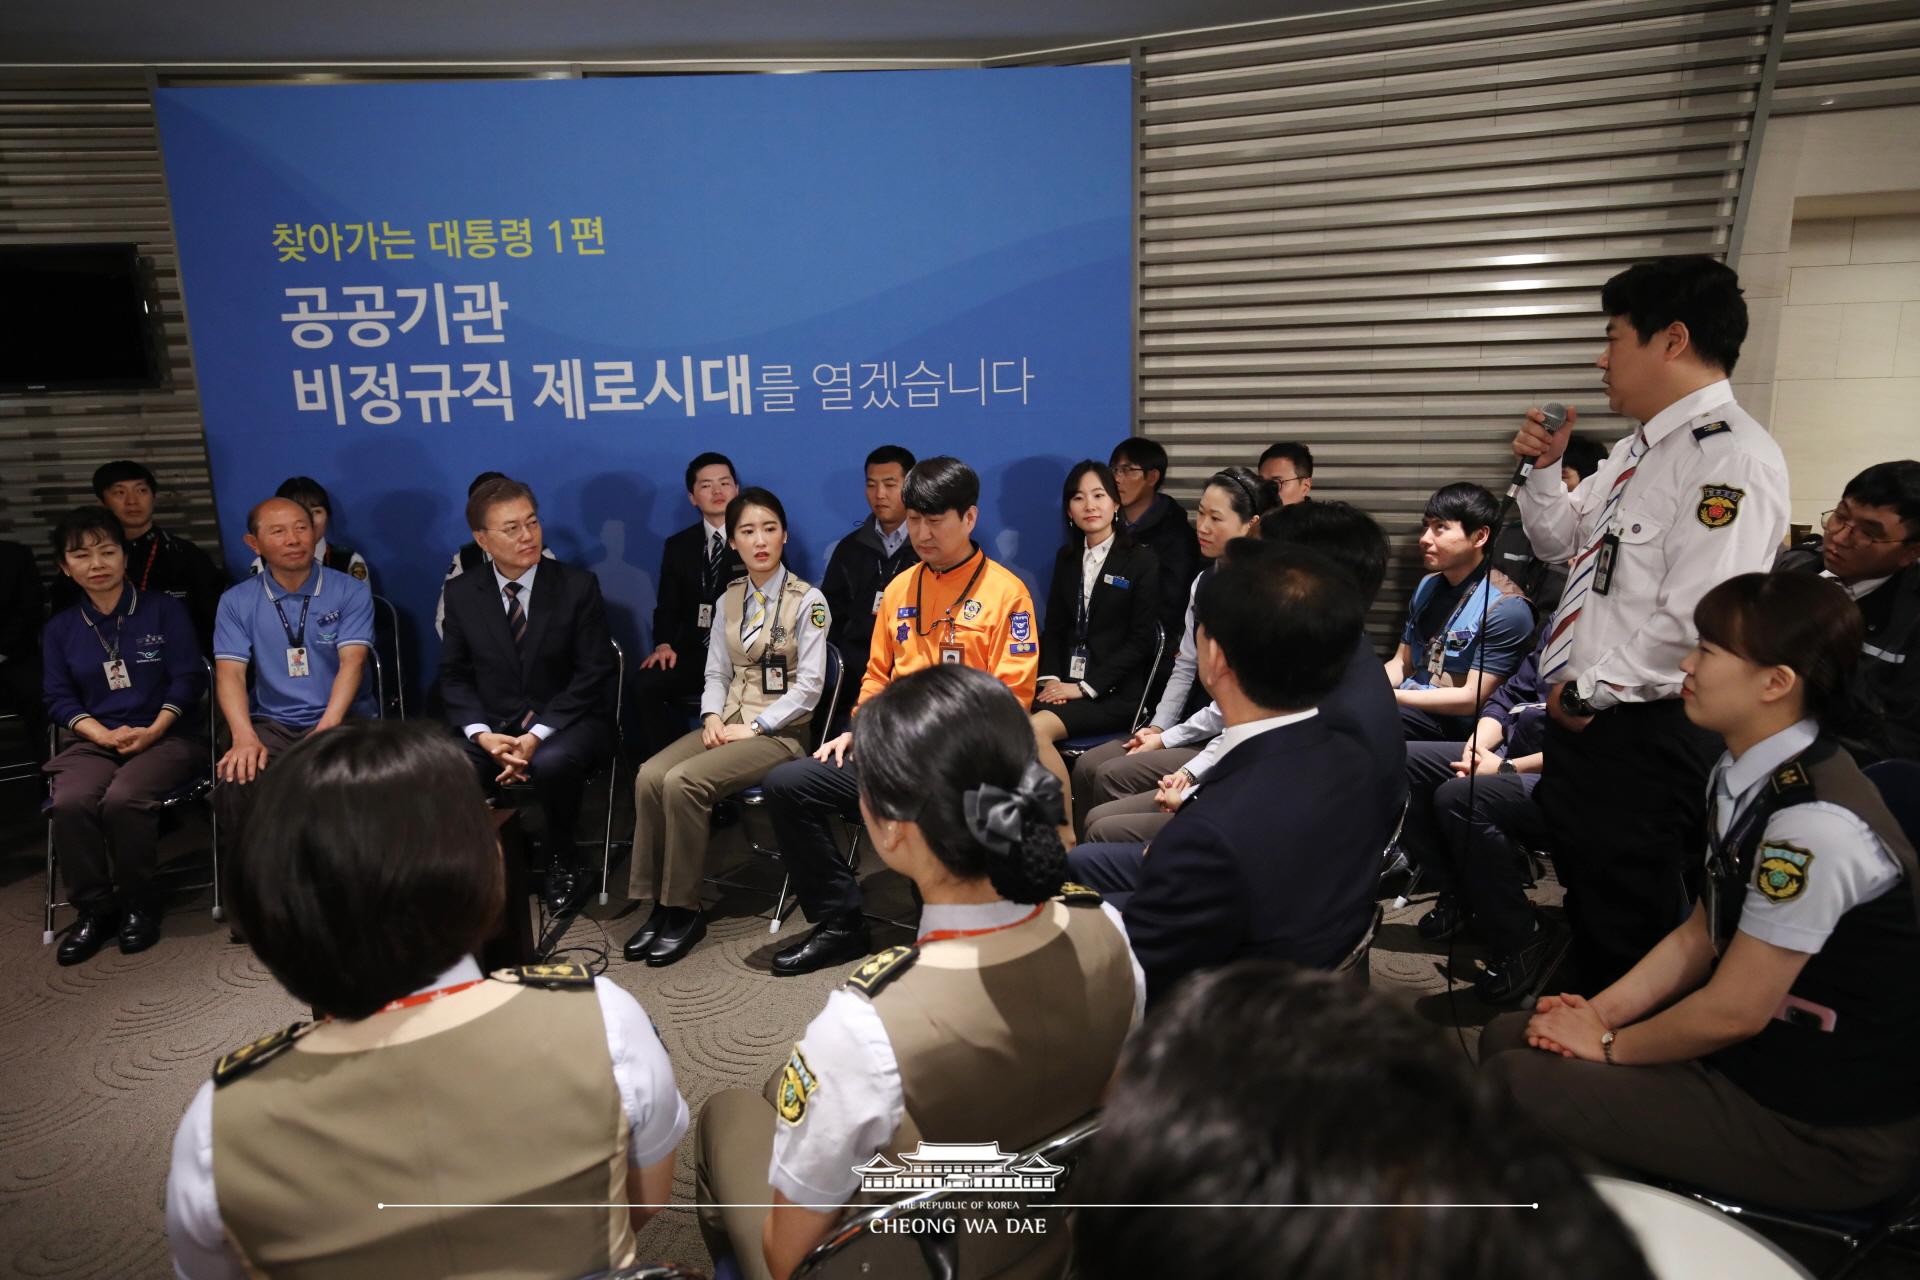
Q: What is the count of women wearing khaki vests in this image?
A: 3